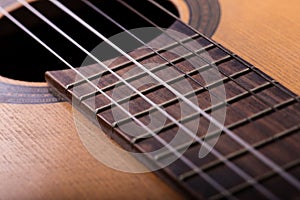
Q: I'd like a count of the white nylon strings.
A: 3